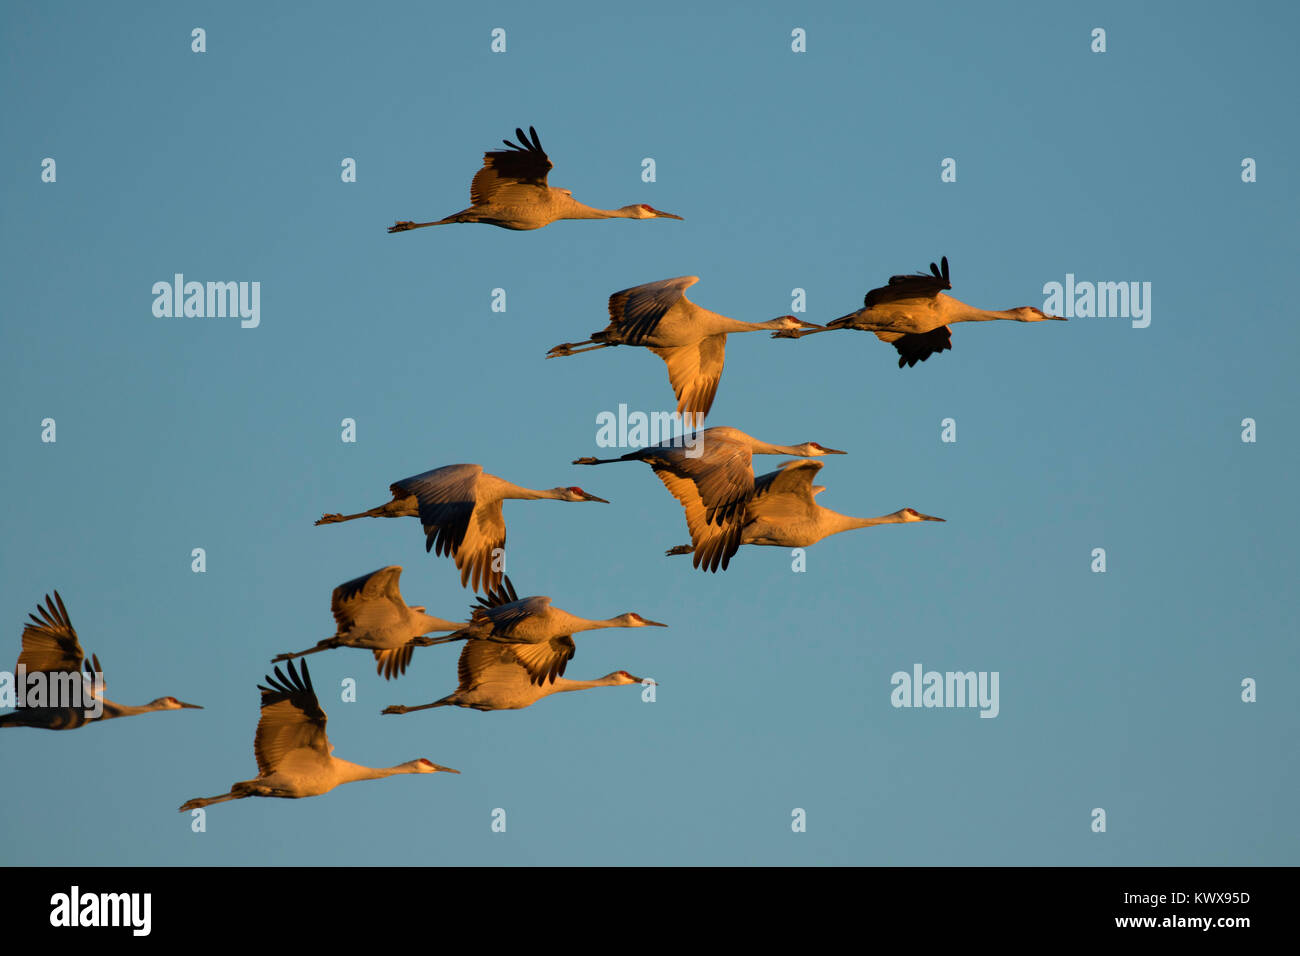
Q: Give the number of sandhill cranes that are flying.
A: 11